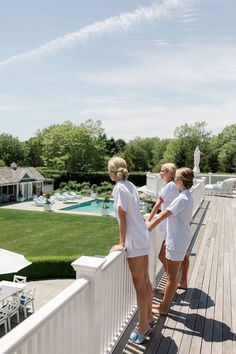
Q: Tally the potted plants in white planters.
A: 3